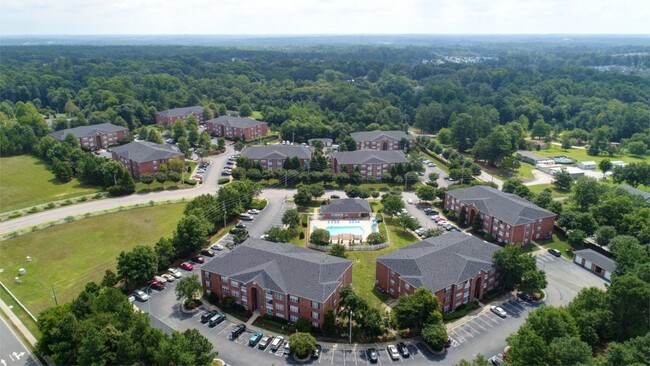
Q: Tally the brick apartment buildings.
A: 10